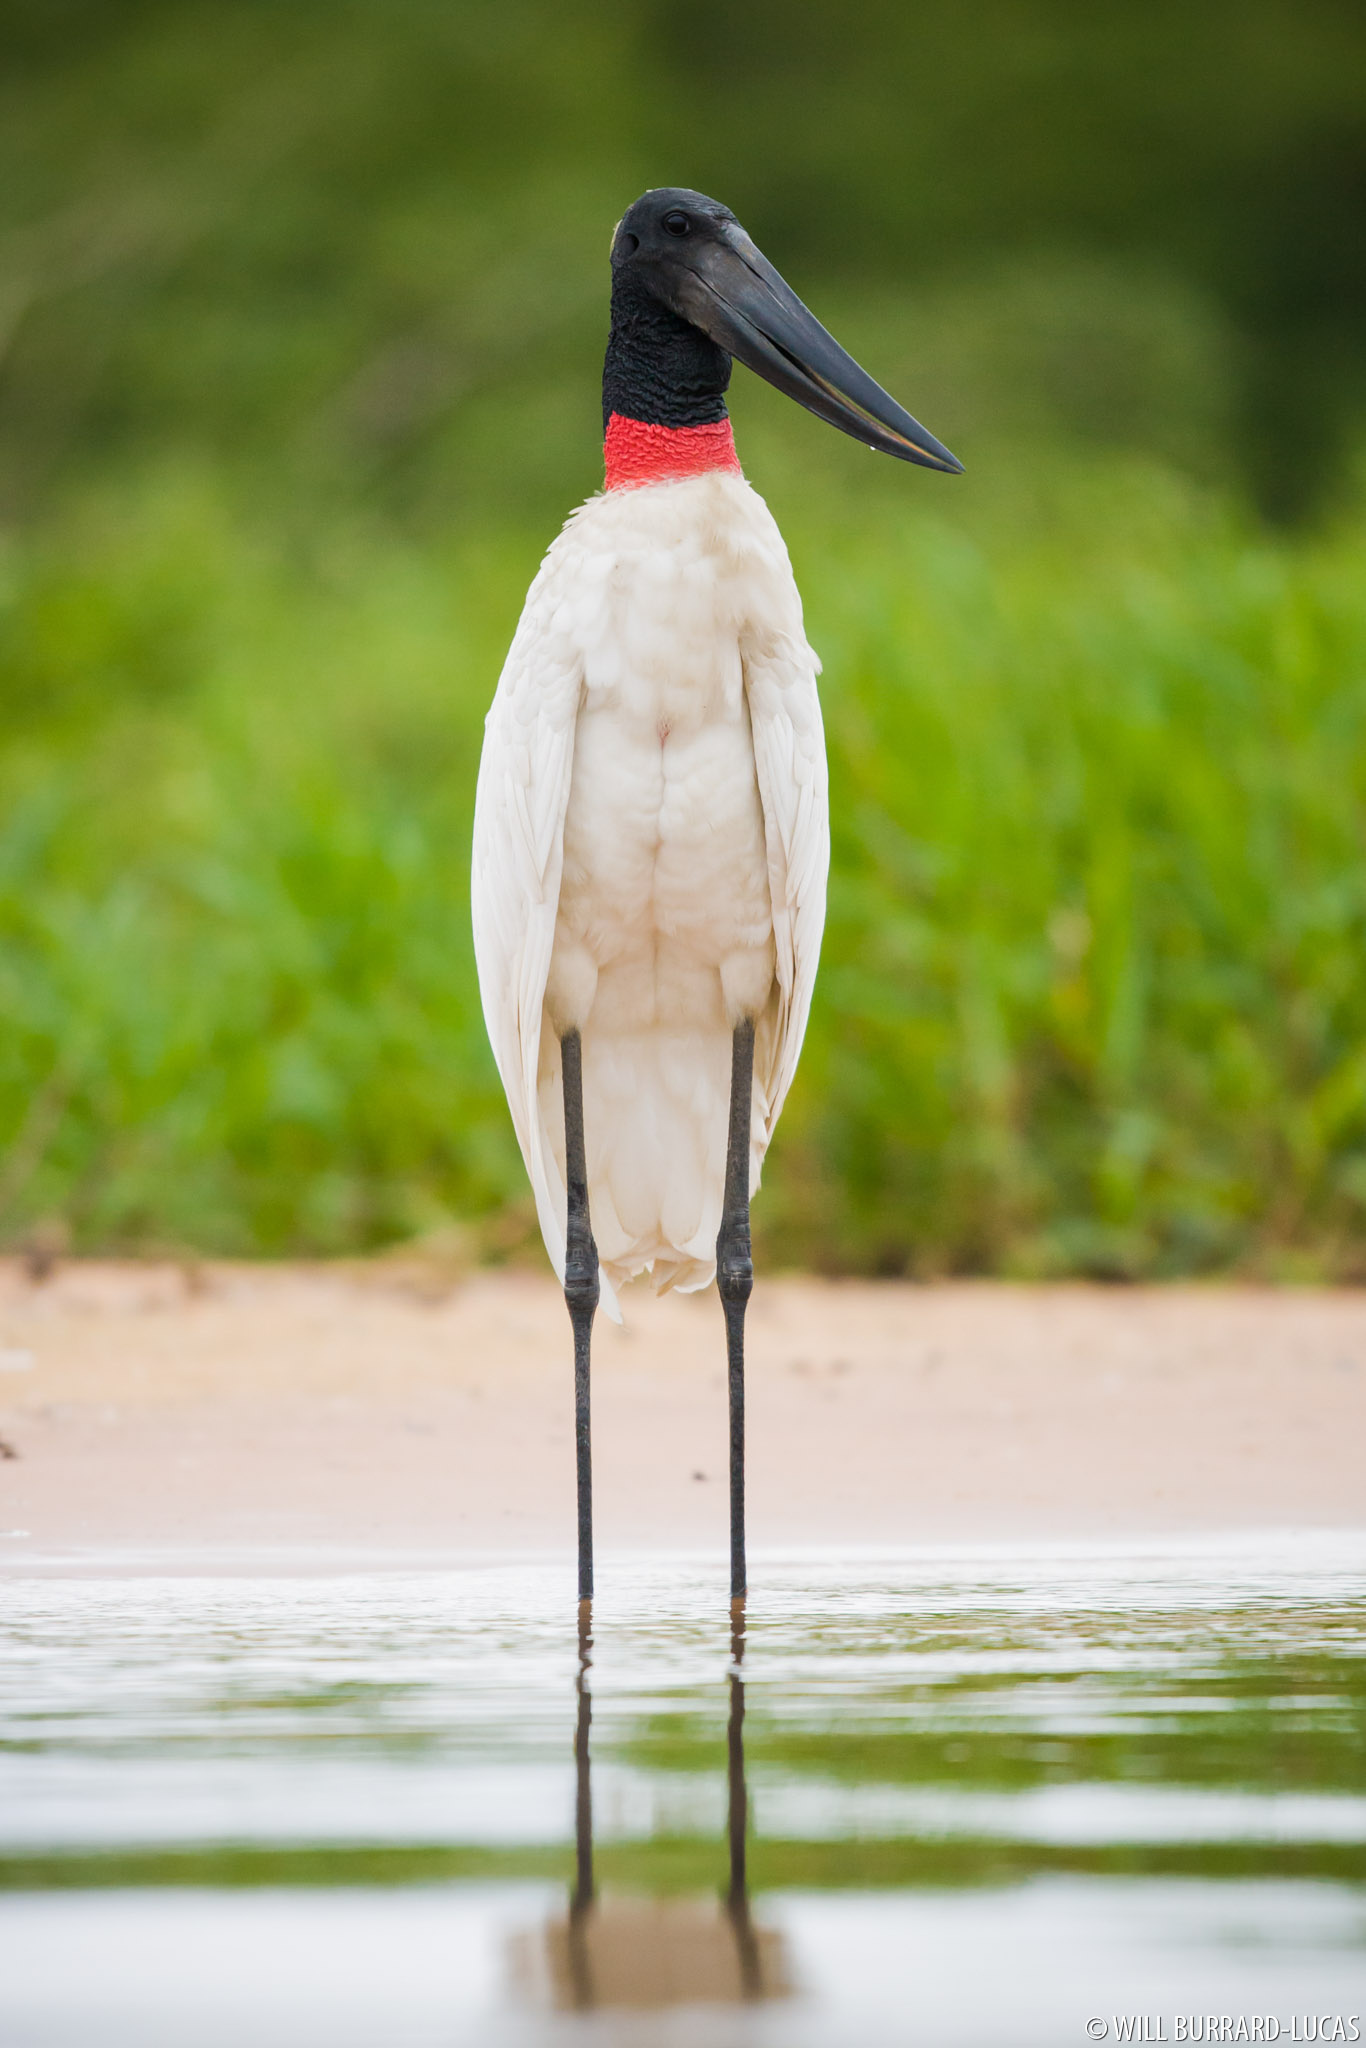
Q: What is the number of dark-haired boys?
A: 0